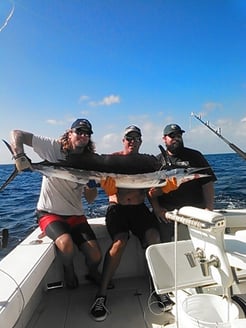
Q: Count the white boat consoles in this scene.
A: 1